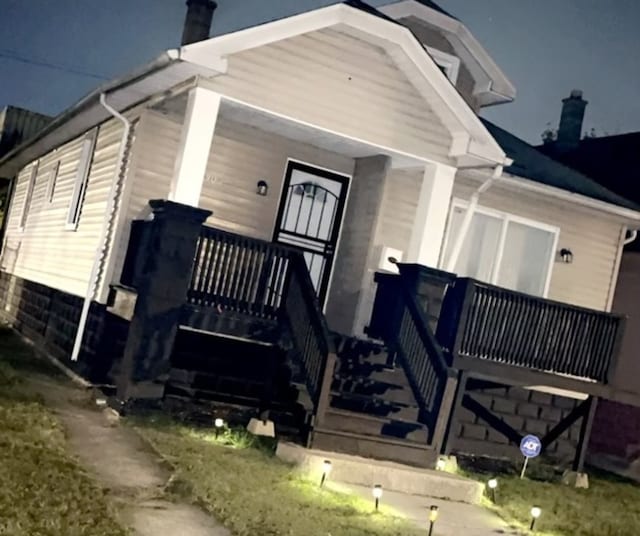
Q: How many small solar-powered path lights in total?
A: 7